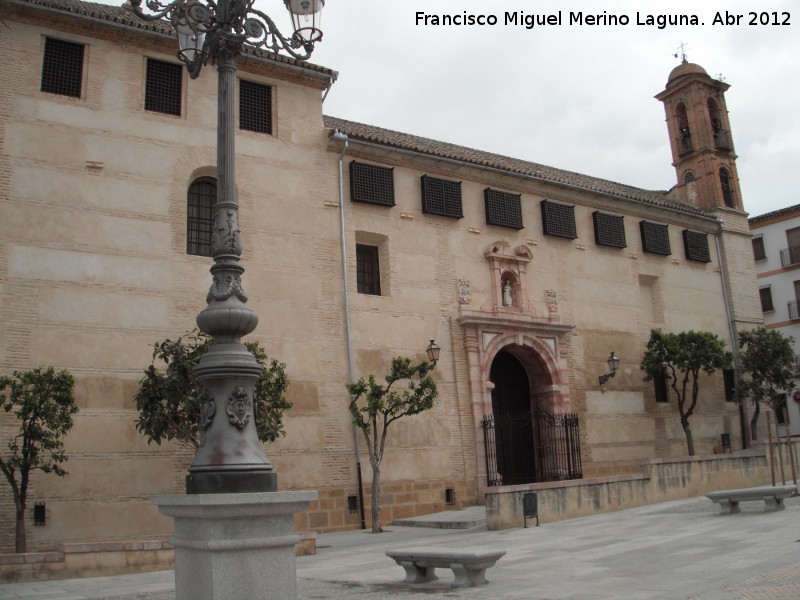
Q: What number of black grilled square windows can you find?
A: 10